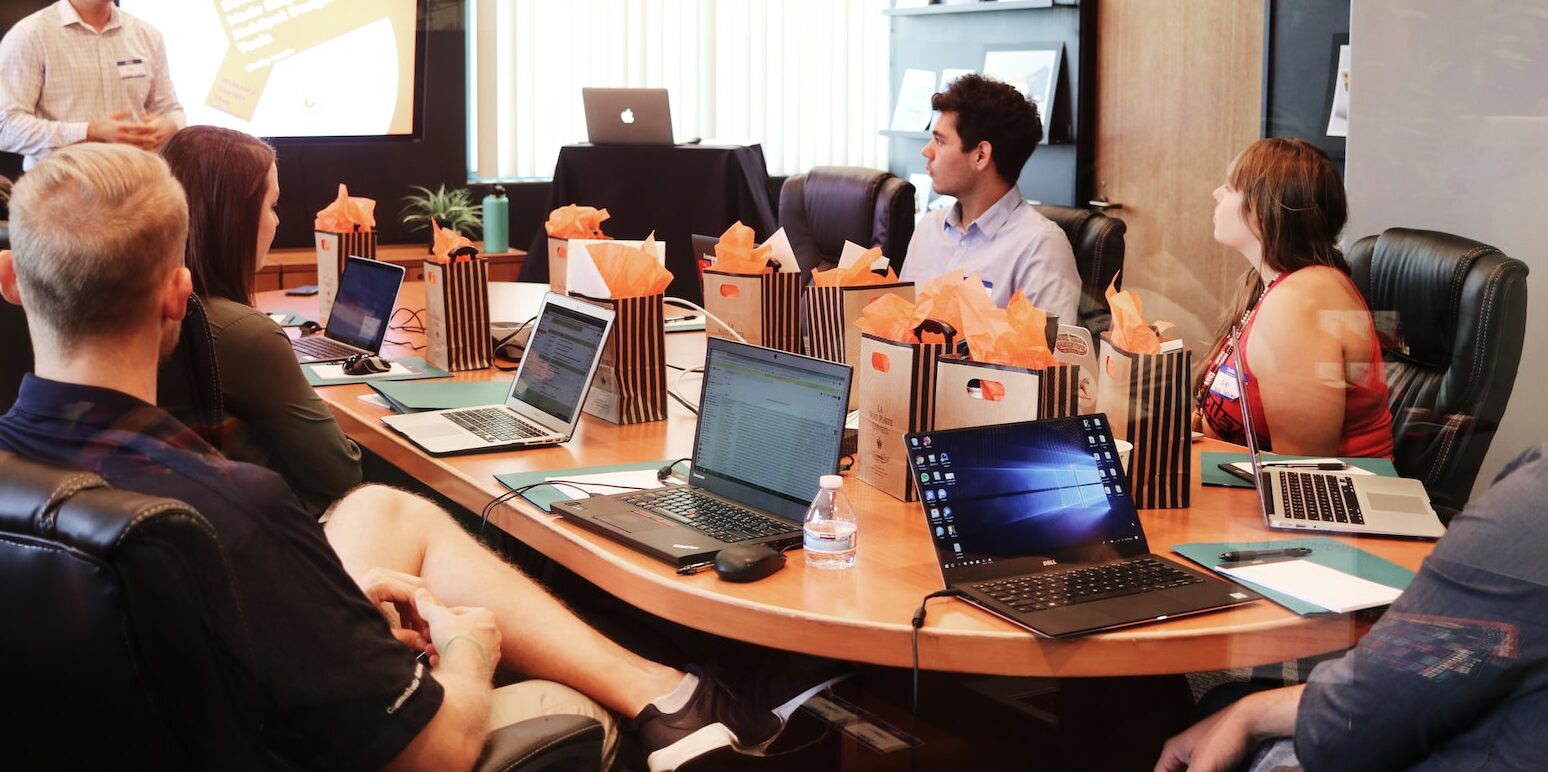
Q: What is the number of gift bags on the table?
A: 9